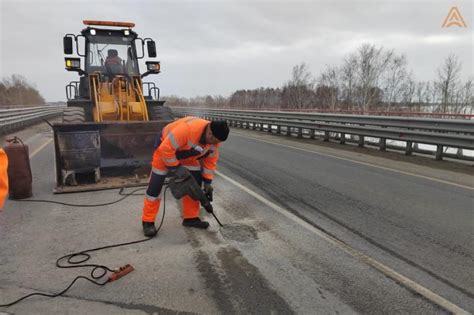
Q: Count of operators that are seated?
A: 1